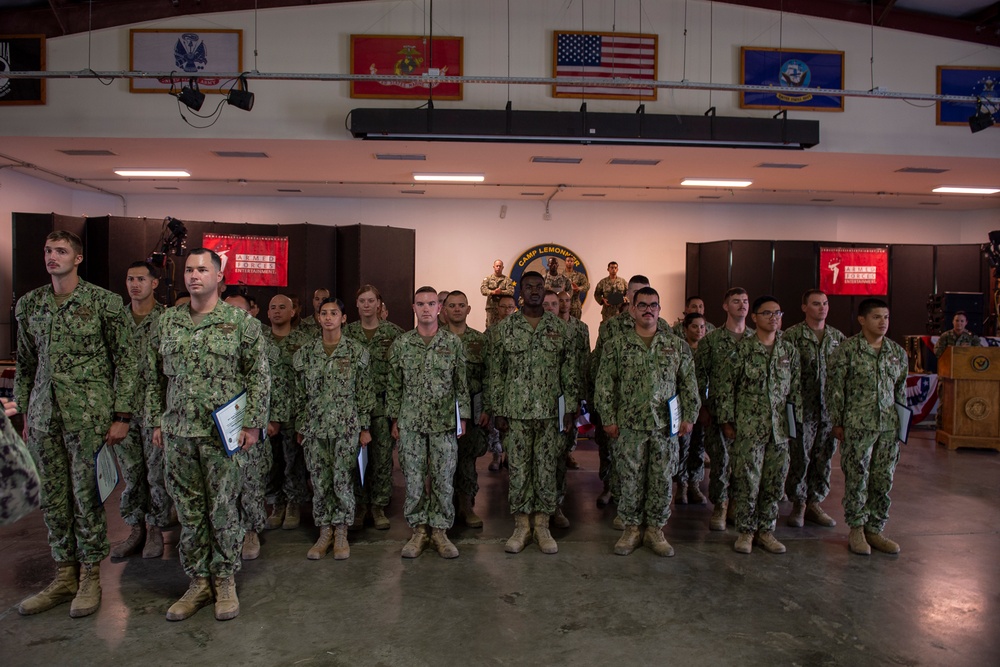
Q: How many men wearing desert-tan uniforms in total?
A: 4